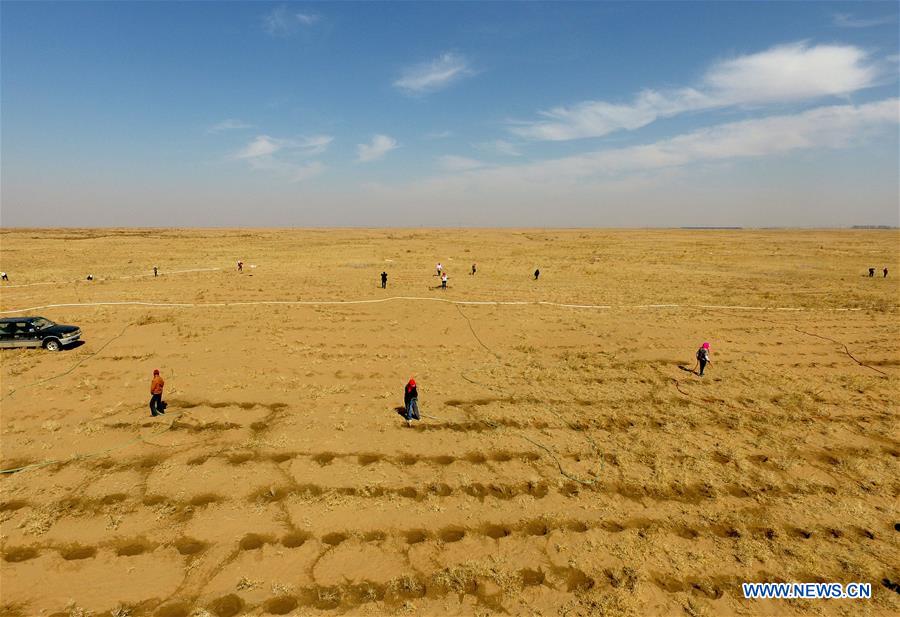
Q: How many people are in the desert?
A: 14